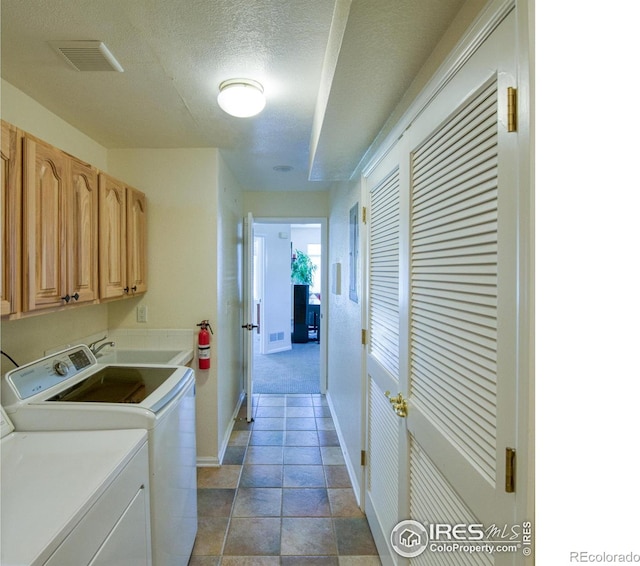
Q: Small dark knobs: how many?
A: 4